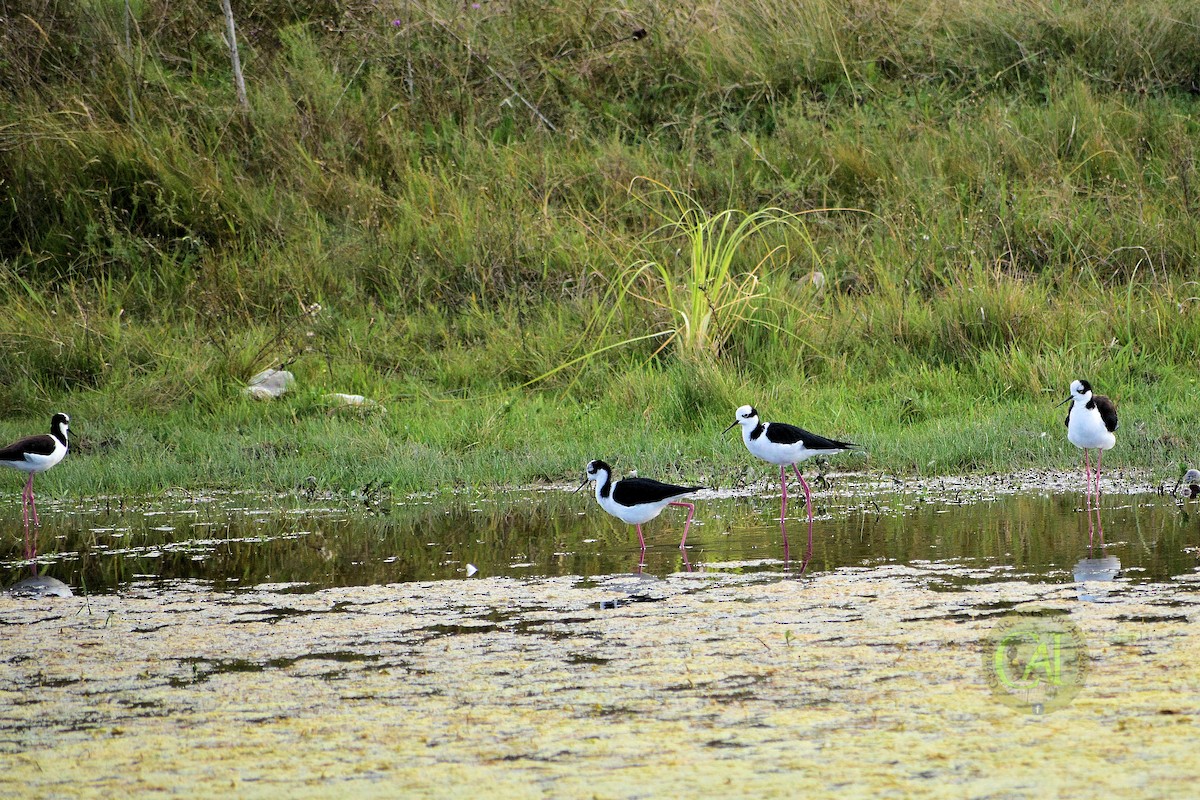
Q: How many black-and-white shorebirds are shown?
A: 4